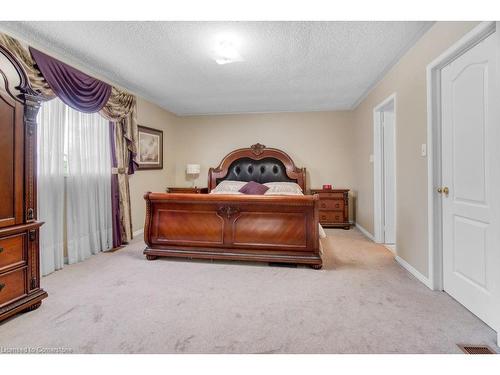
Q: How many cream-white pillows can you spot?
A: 2